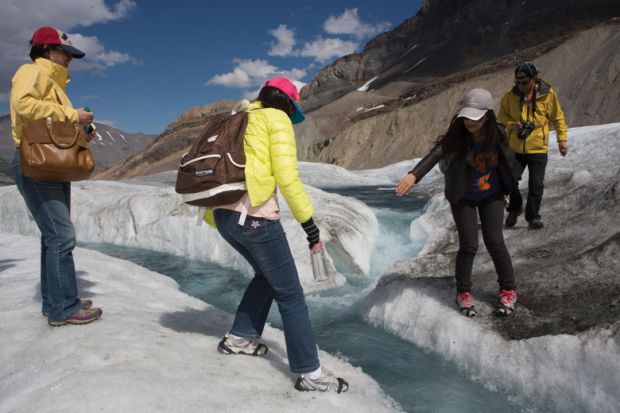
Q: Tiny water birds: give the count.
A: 0